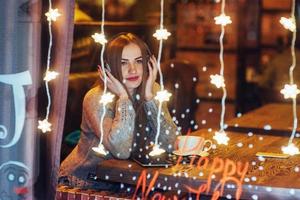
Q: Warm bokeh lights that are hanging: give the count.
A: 15